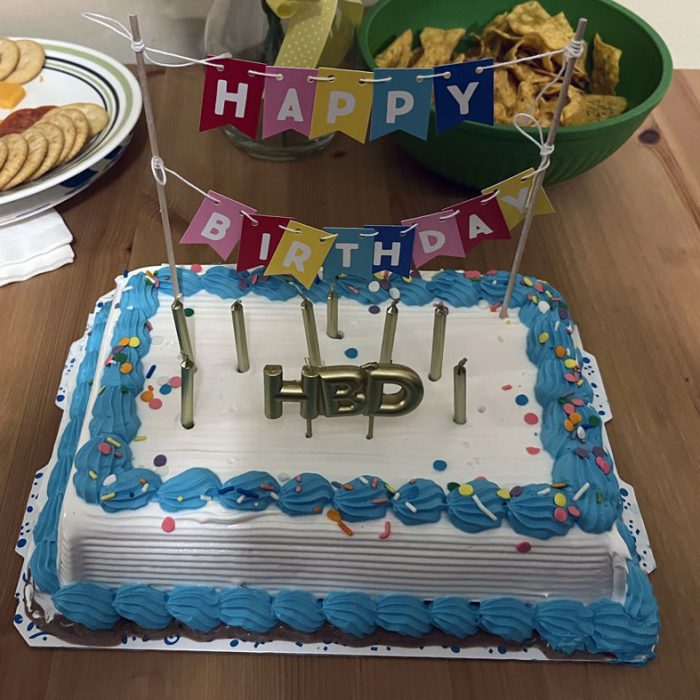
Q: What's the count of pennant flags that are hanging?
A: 13